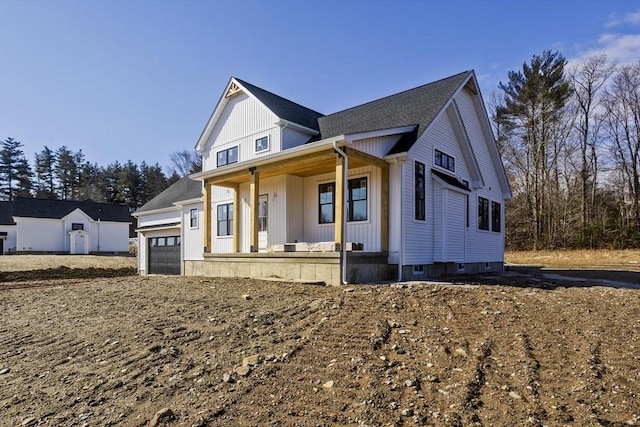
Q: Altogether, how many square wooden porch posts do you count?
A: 5